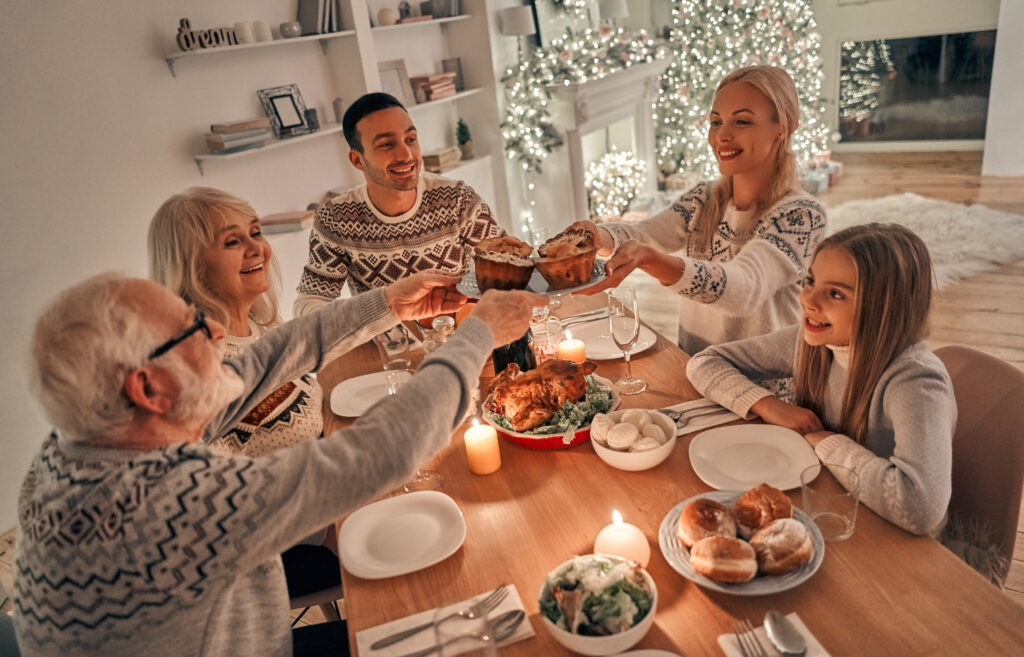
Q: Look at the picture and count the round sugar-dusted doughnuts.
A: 4